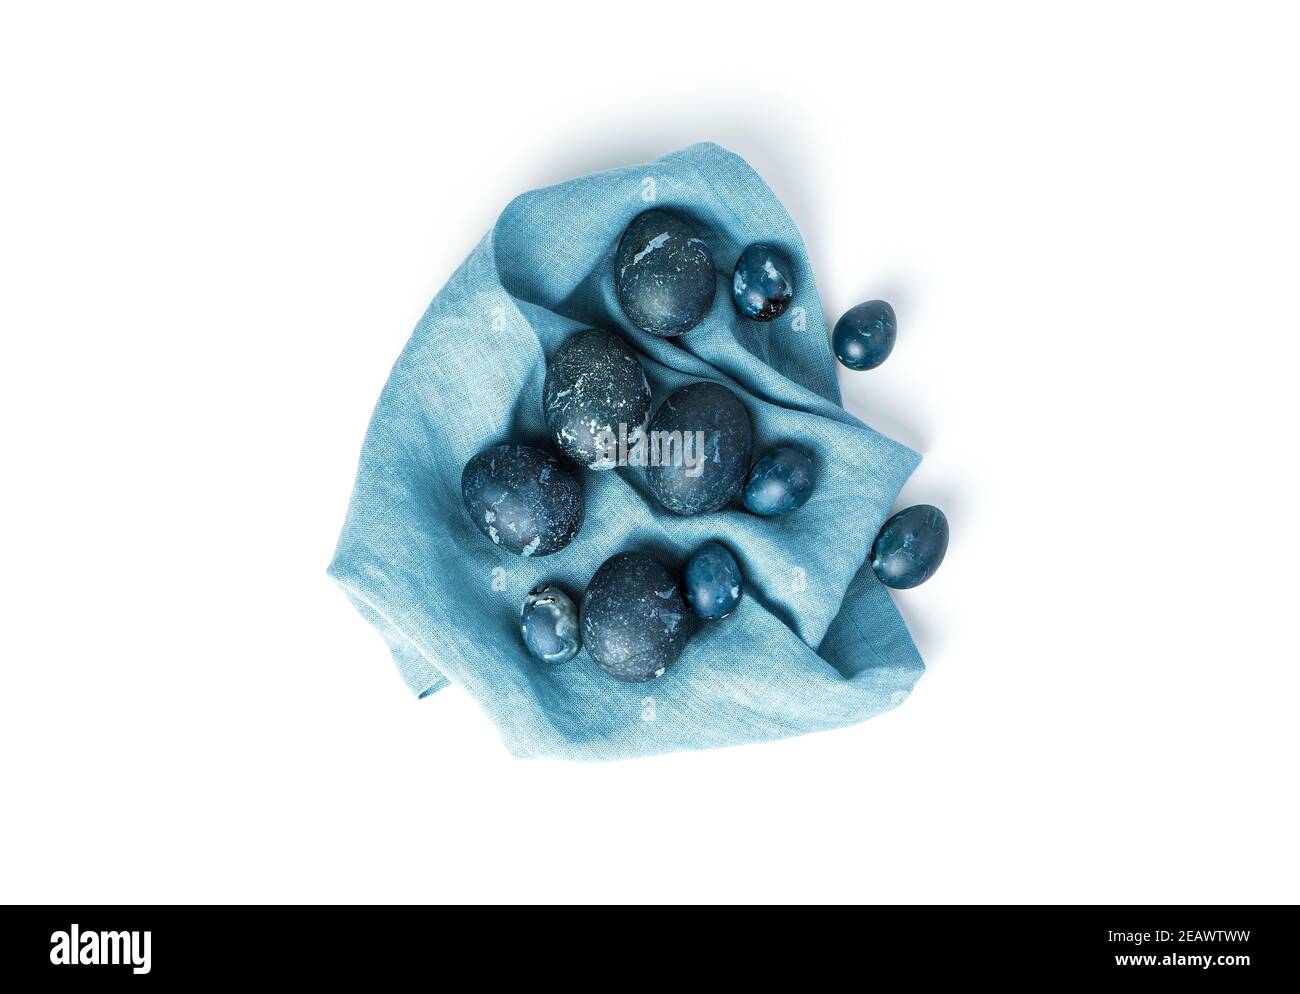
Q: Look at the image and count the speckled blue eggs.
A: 11